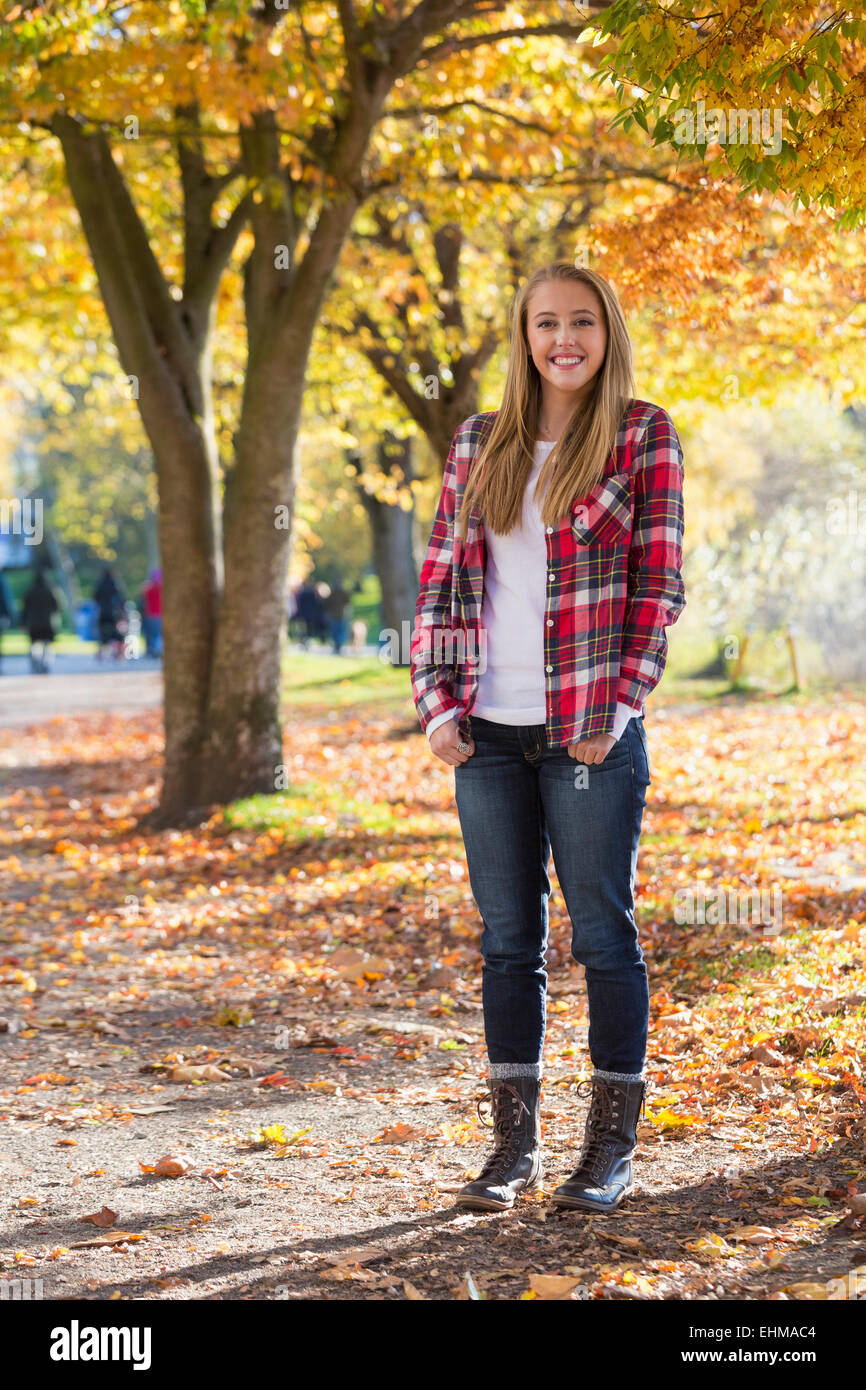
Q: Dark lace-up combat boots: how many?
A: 2